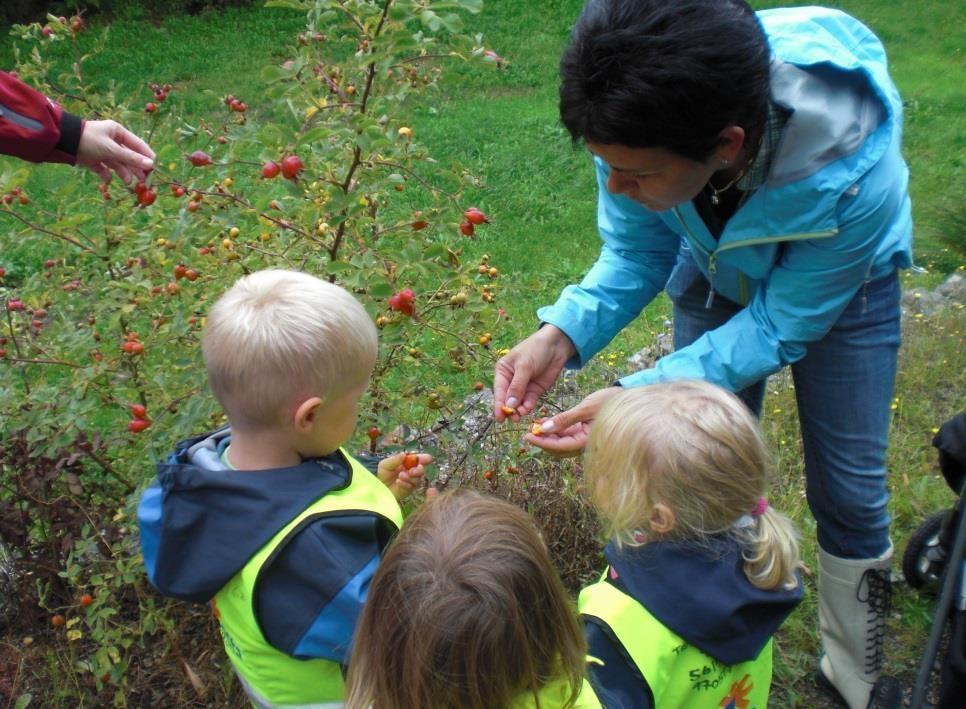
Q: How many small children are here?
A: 3